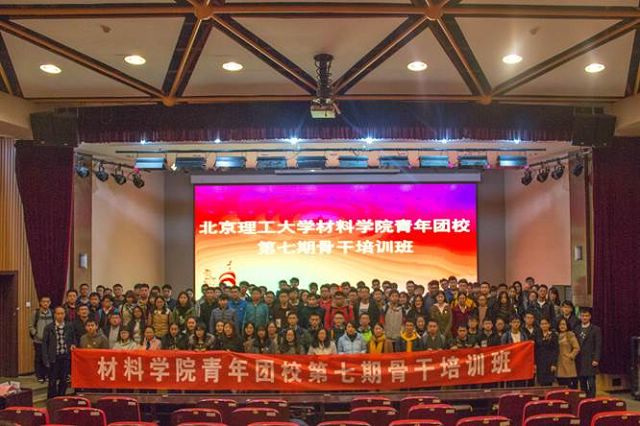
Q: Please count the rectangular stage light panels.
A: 10